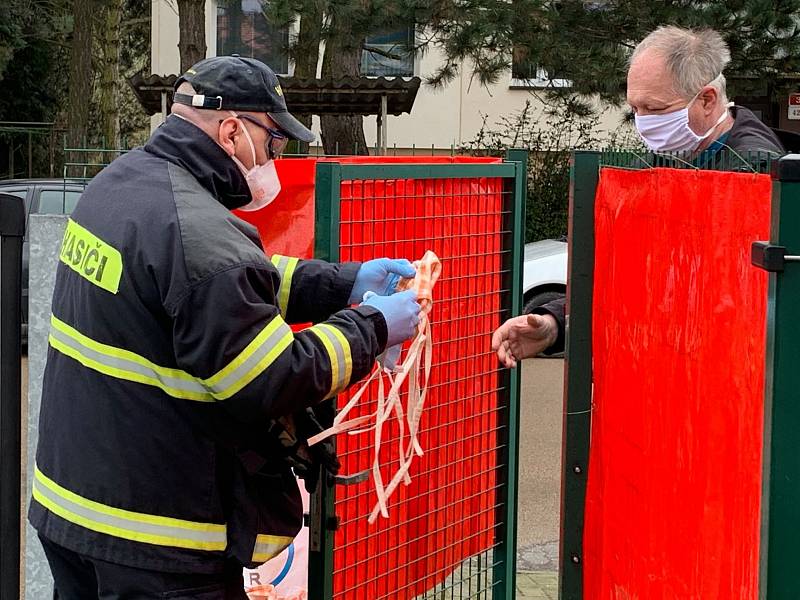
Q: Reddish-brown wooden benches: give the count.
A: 0